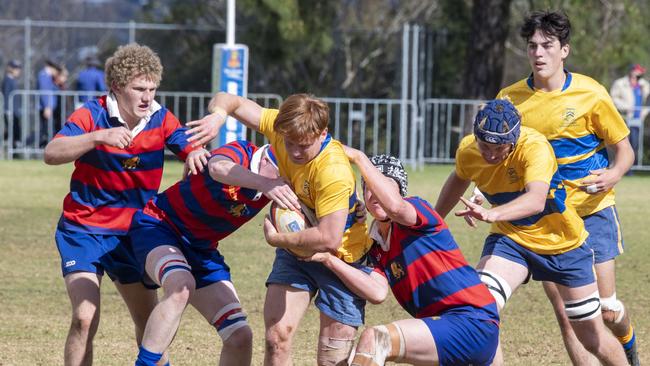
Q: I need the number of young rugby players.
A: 6